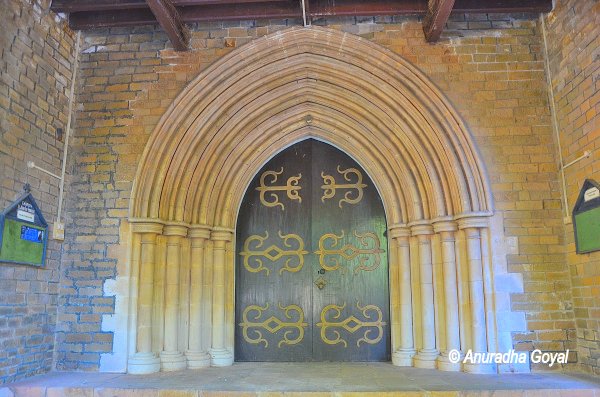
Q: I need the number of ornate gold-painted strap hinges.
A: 6